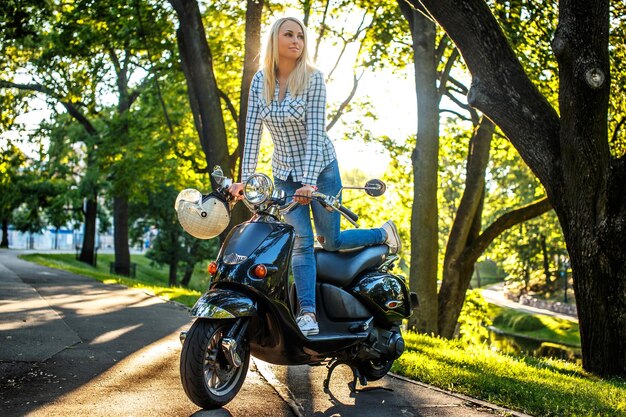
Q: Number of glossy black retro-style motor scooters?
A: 1